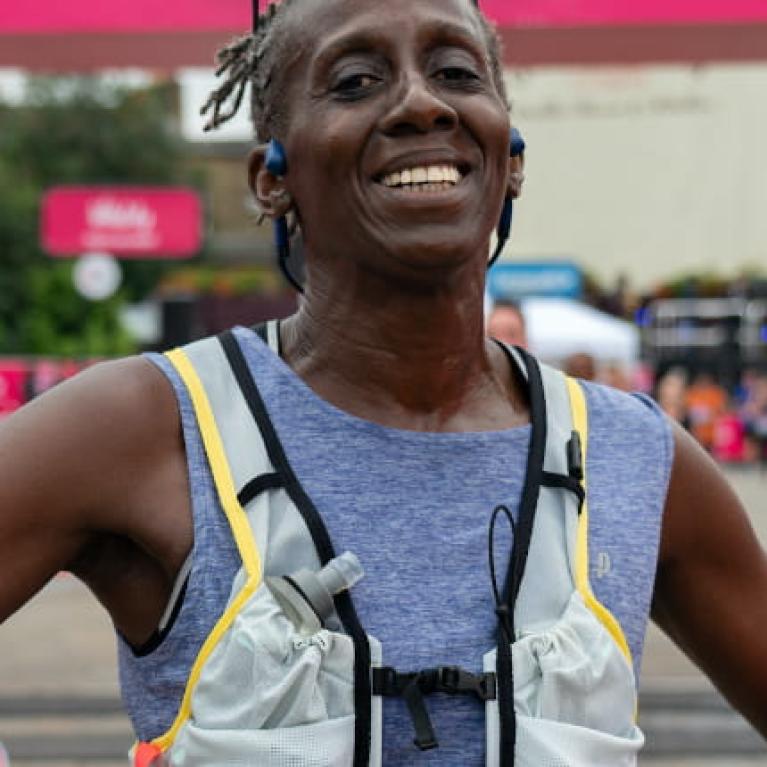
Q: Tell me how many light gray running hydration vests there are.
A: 1